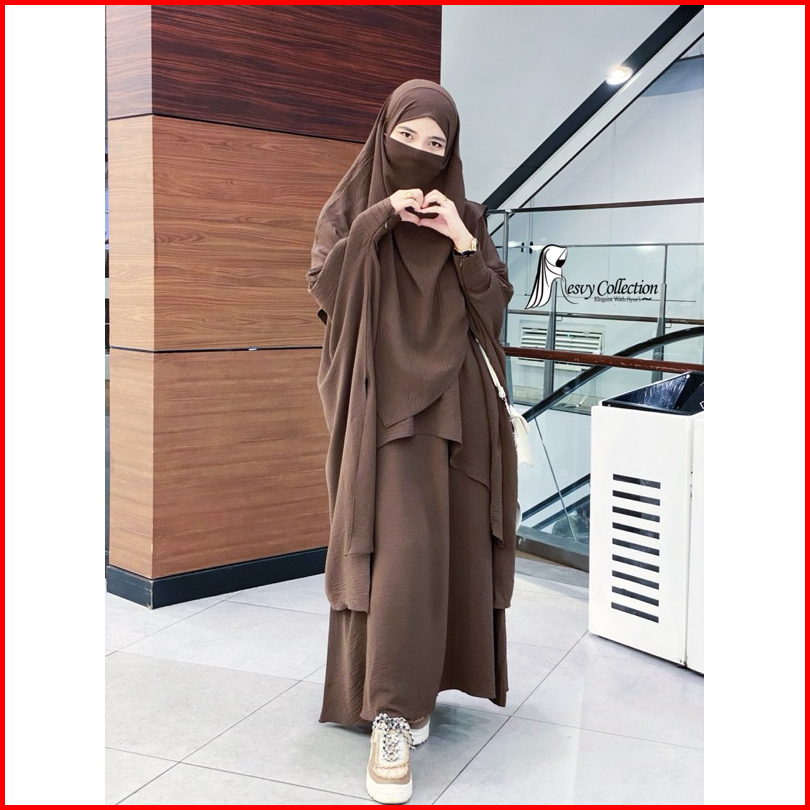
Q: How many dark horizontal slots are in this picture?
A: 9